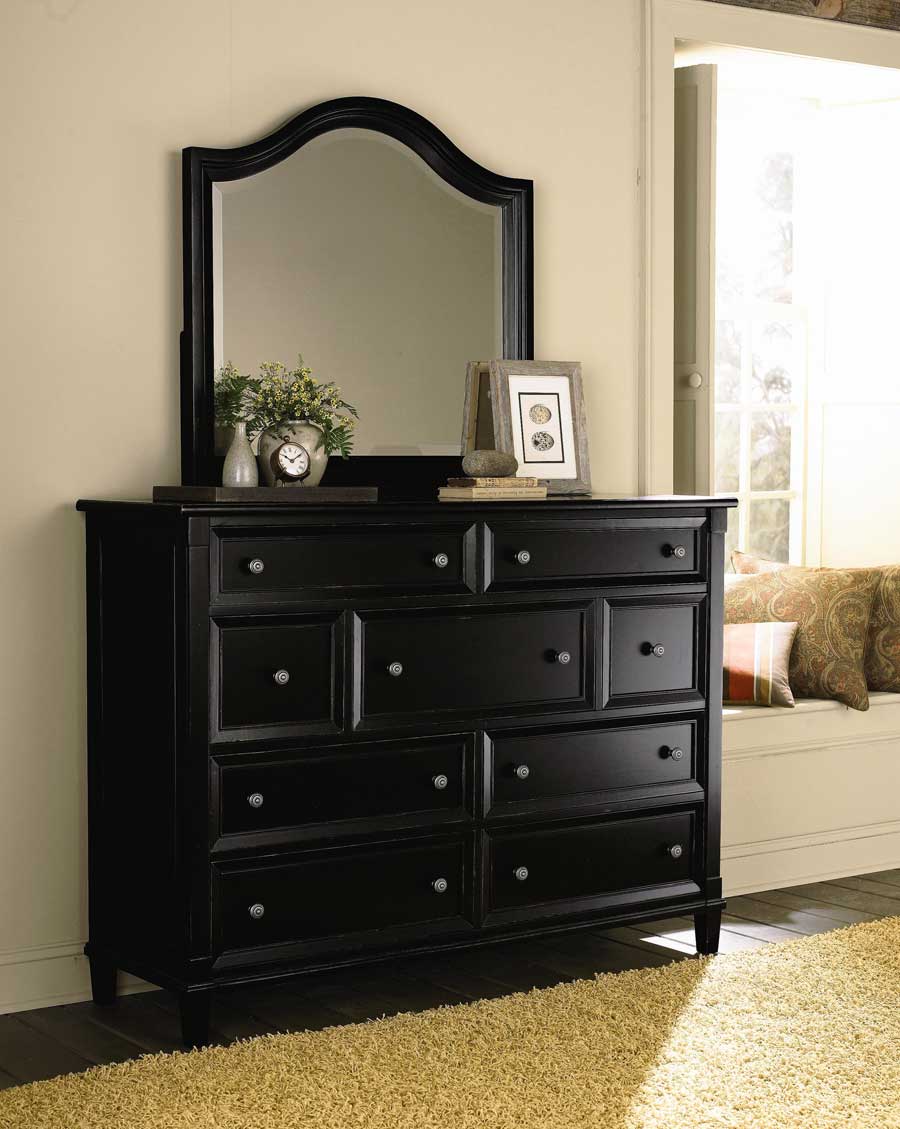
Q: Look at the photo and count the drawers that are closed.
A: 9